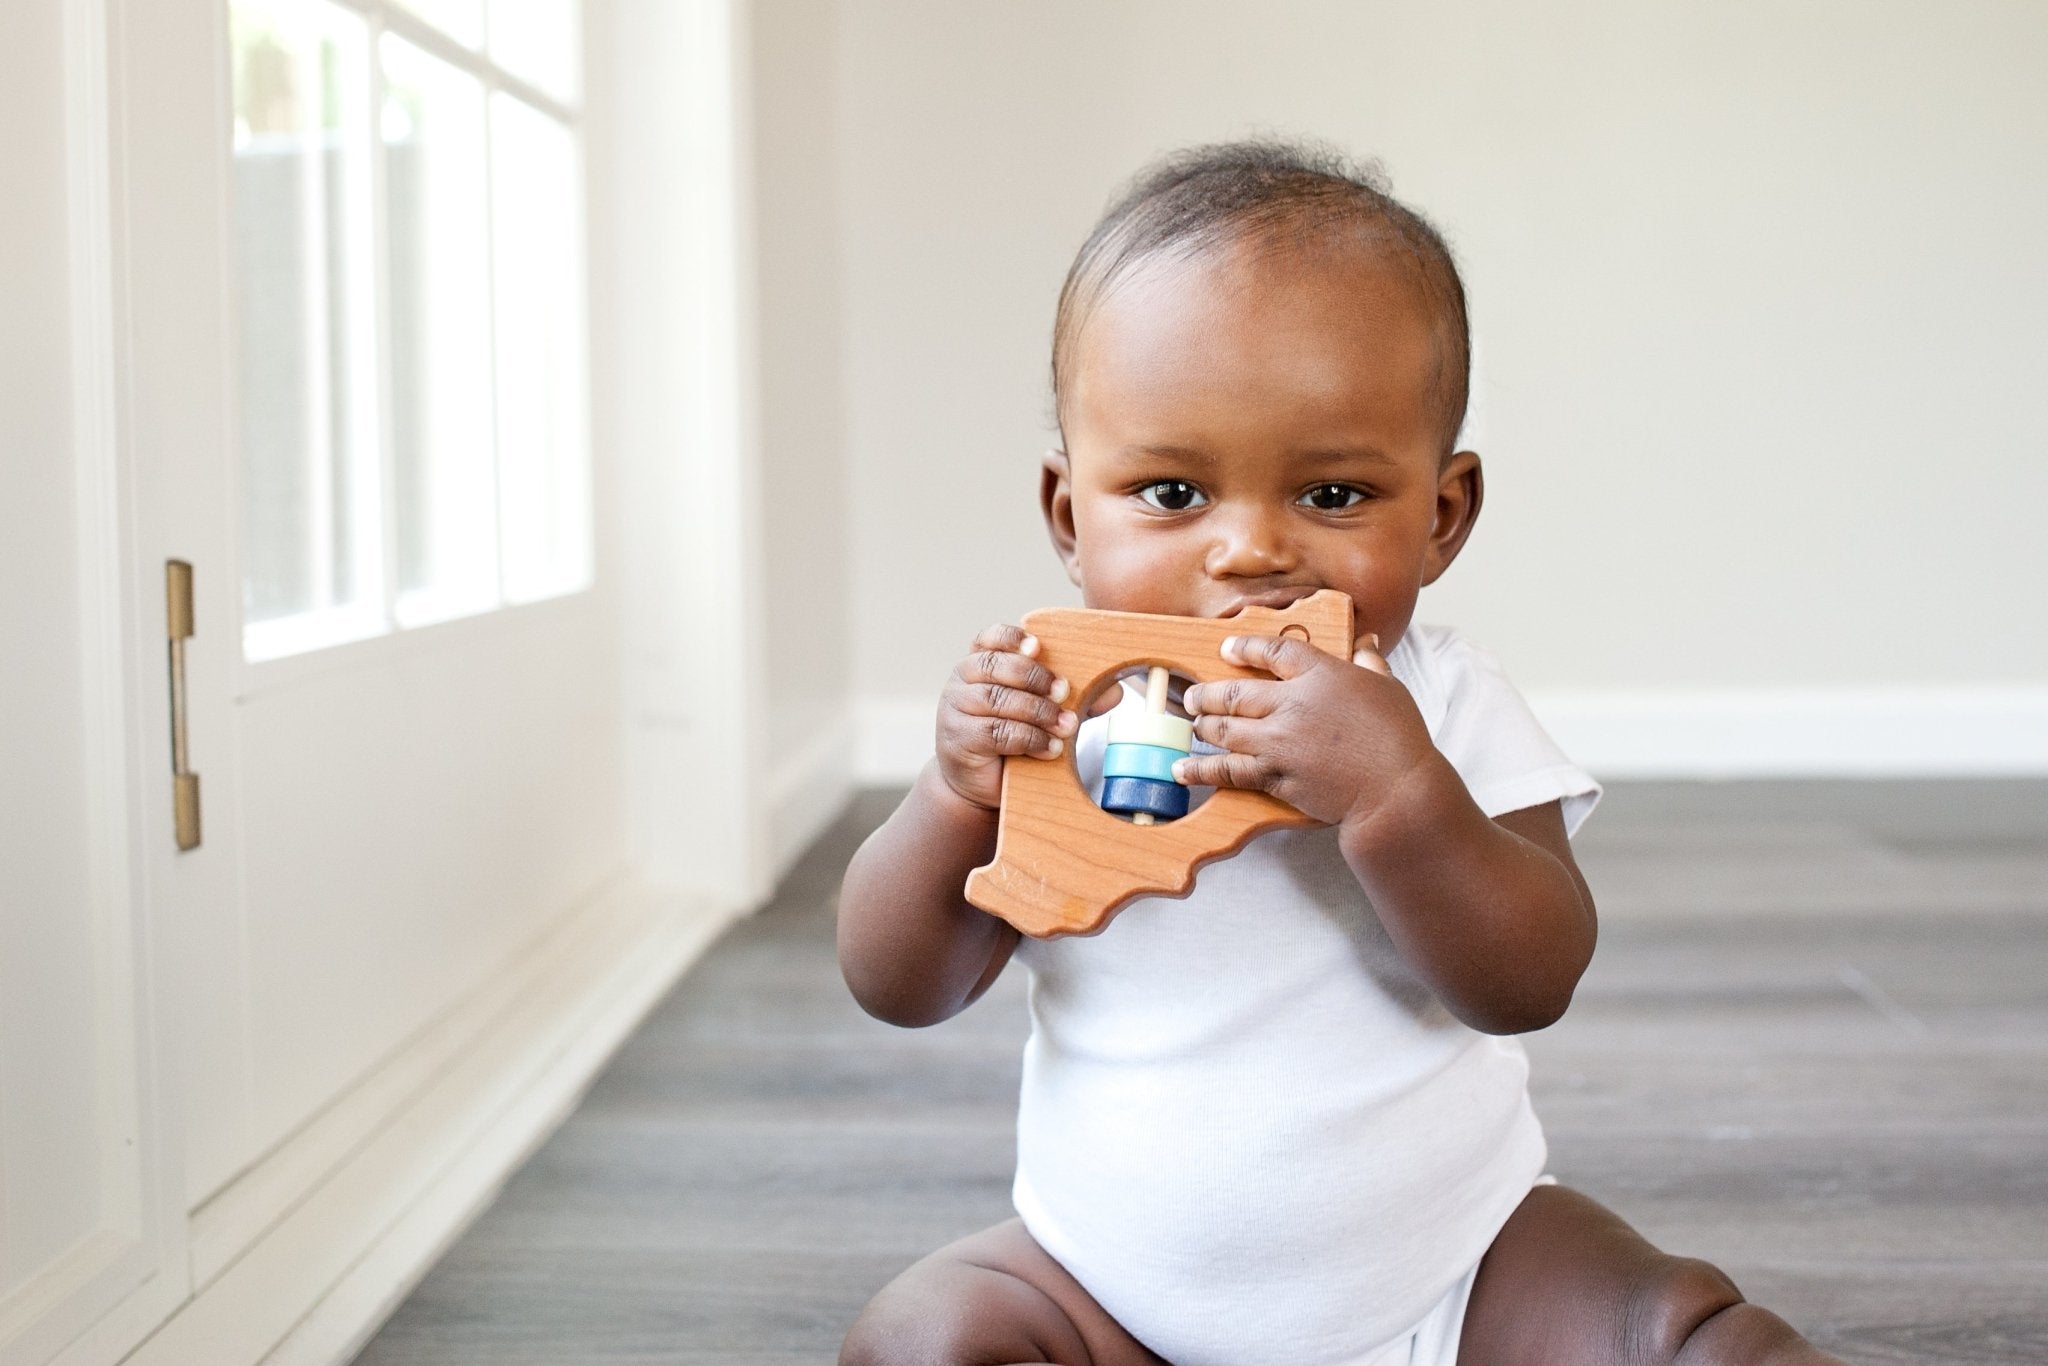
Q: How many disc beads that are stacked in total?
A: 3